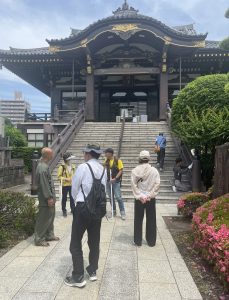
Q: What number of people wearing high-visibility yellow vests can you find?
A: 2